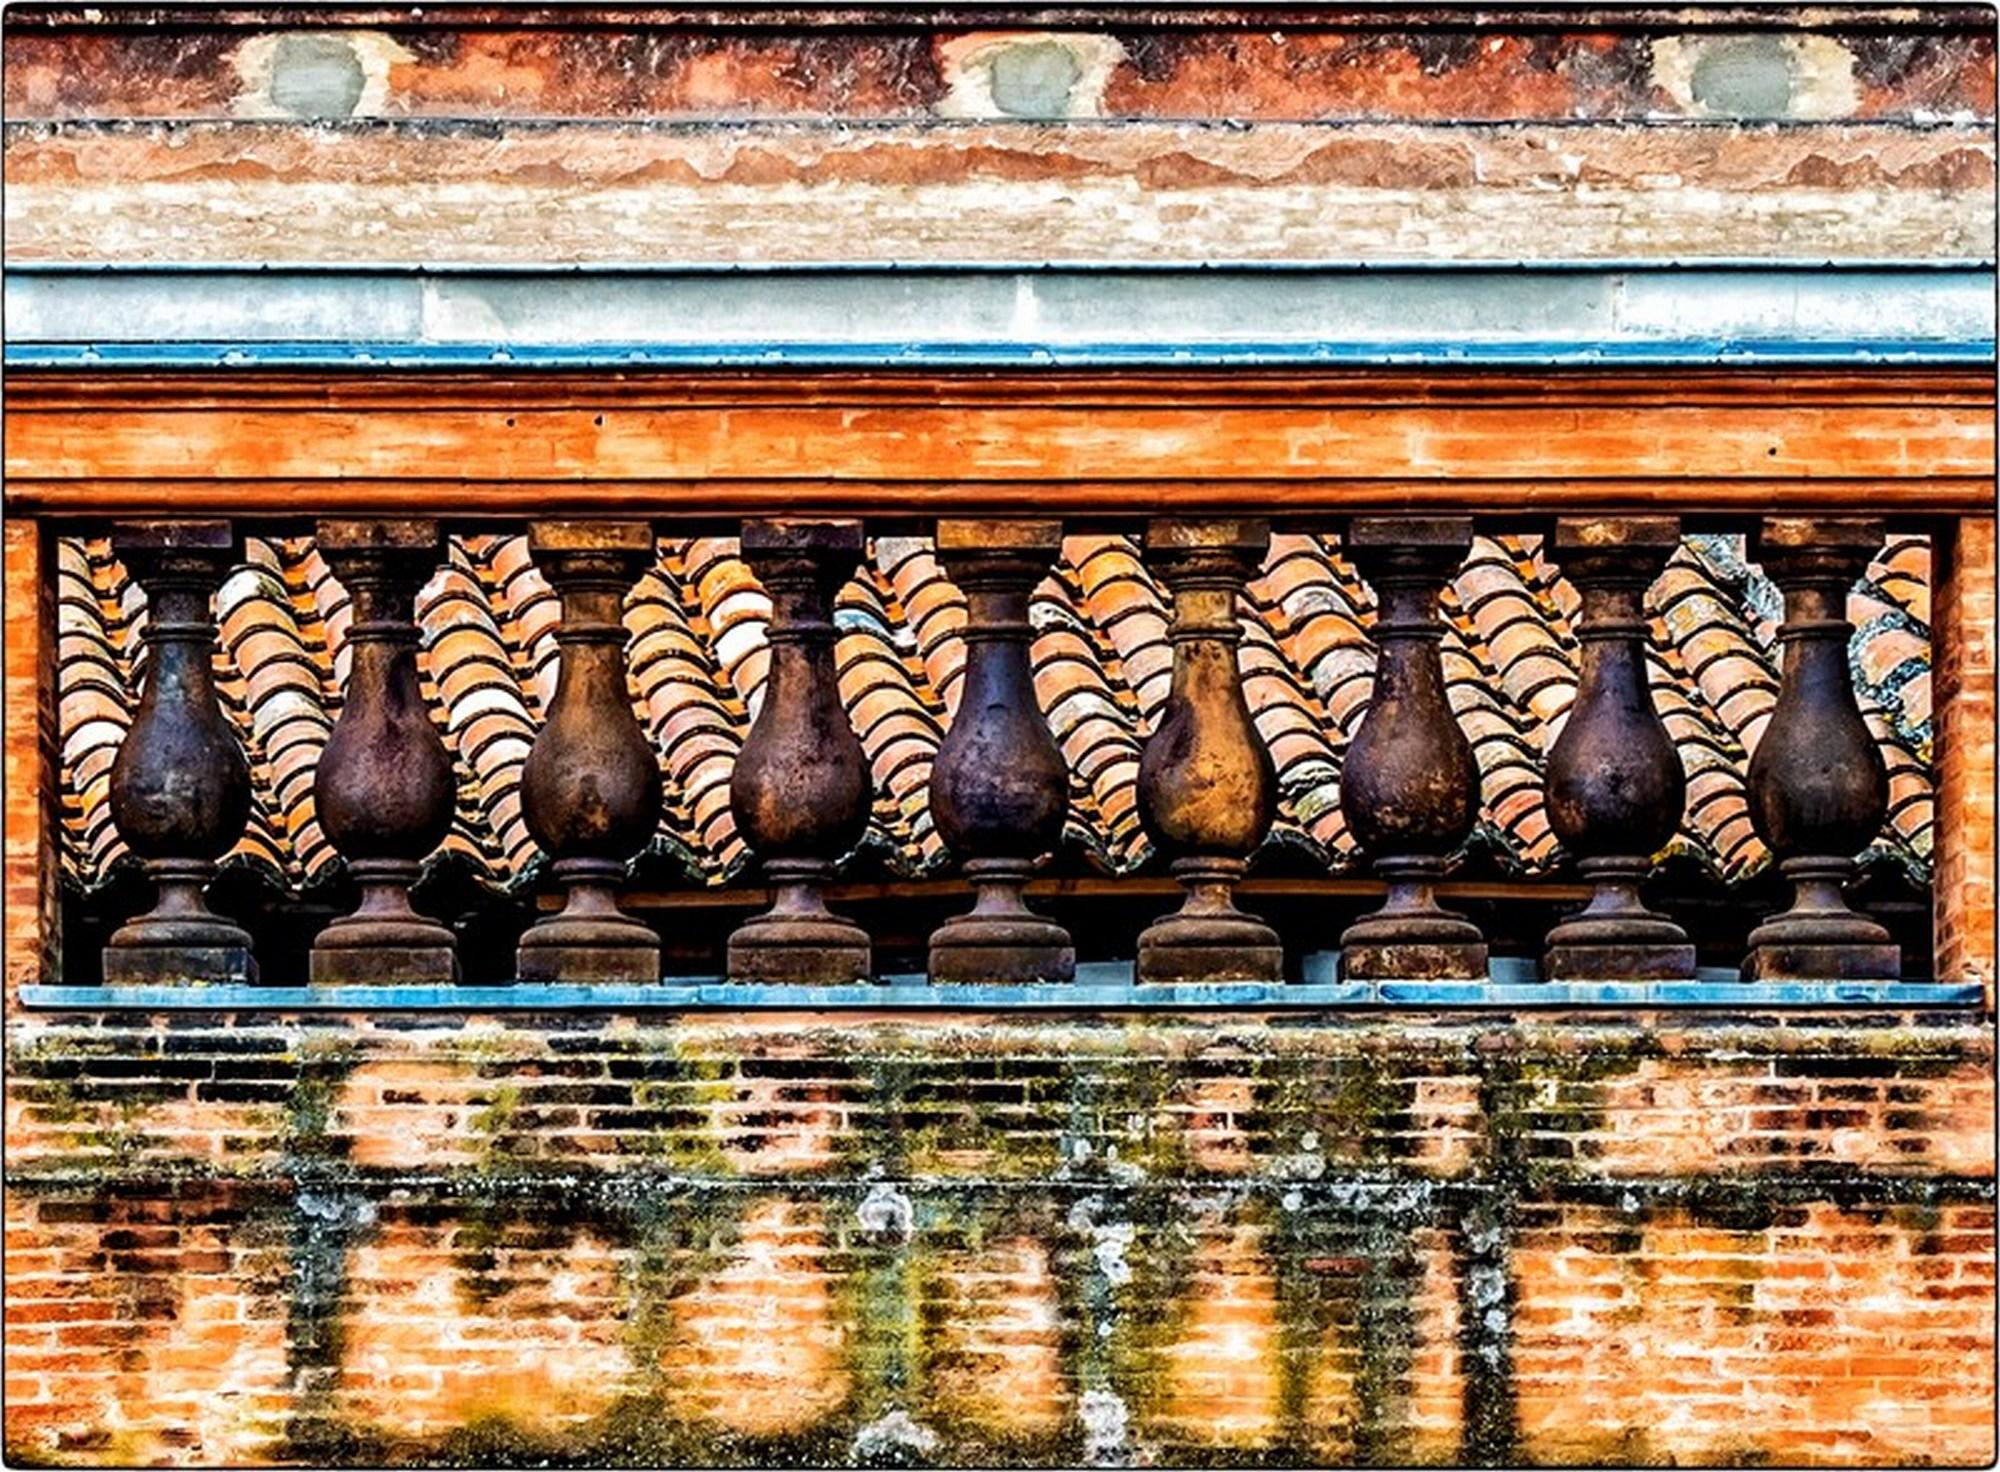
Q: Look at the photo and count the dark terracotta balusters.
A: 9